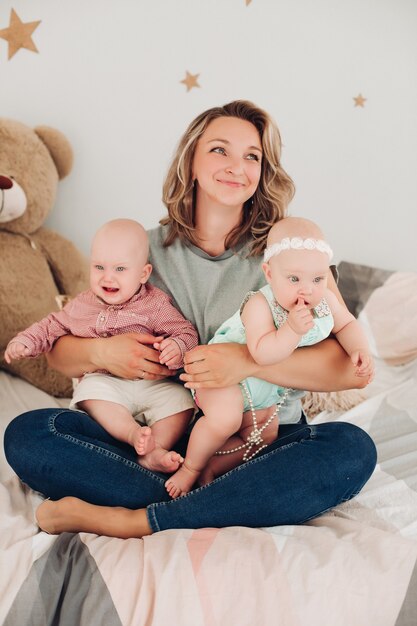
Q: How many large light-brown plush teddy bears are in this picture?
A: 1